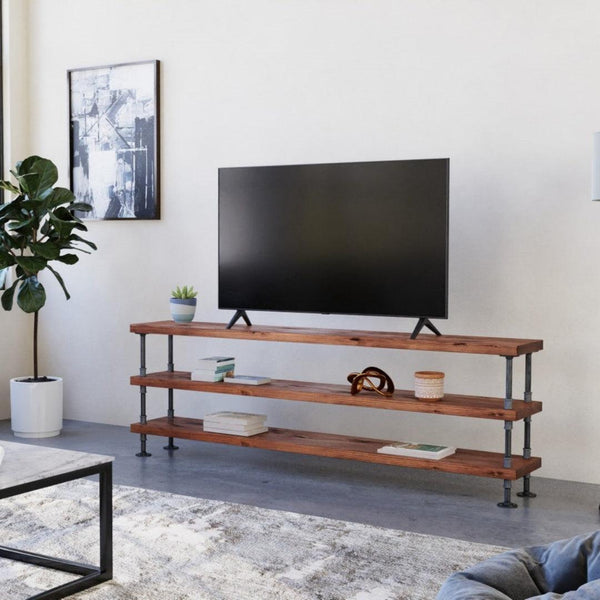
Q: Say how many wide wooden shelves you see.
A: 3